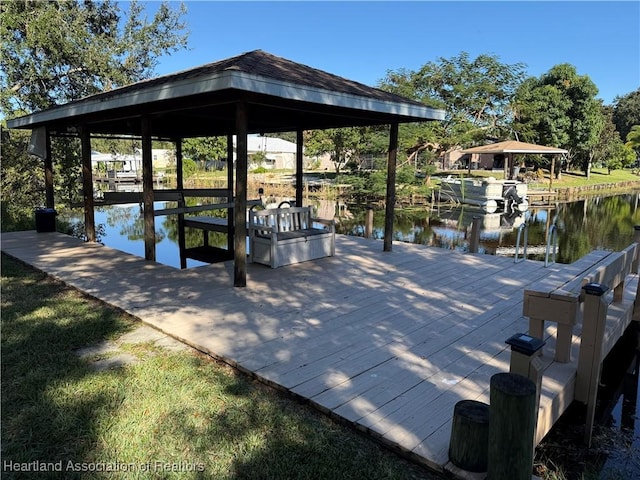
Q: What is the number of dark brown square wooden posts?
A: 8